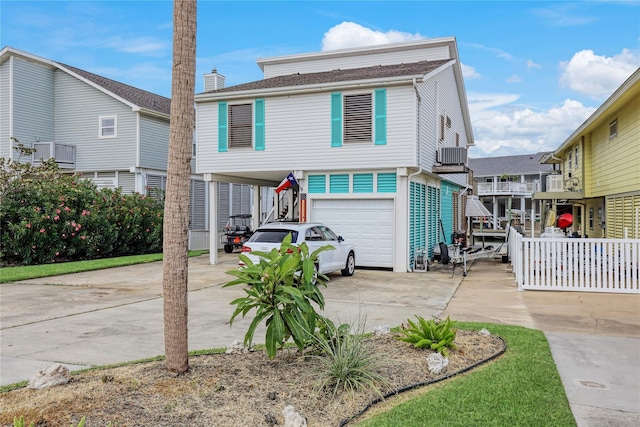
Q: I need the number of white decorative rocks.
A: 6